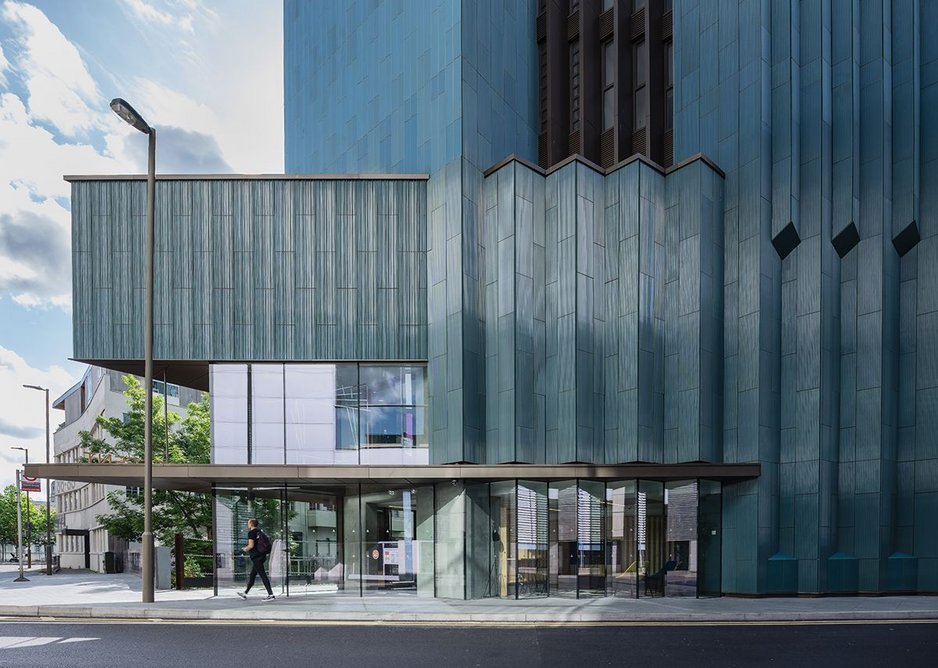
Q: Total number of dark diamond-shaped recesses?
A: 3